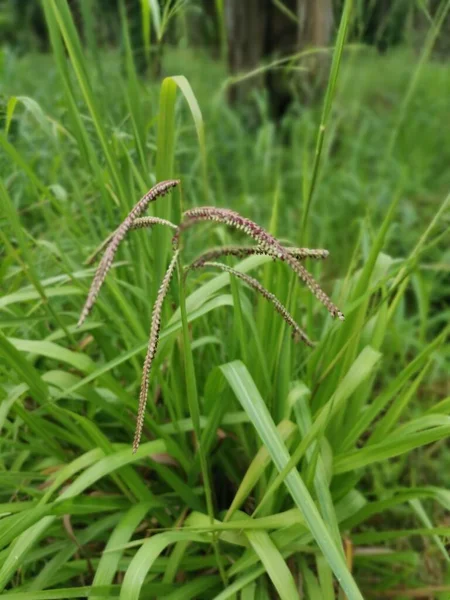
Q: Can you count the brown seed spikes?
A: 6